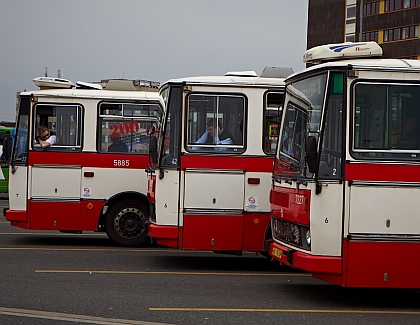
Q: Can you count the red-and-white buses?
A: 3